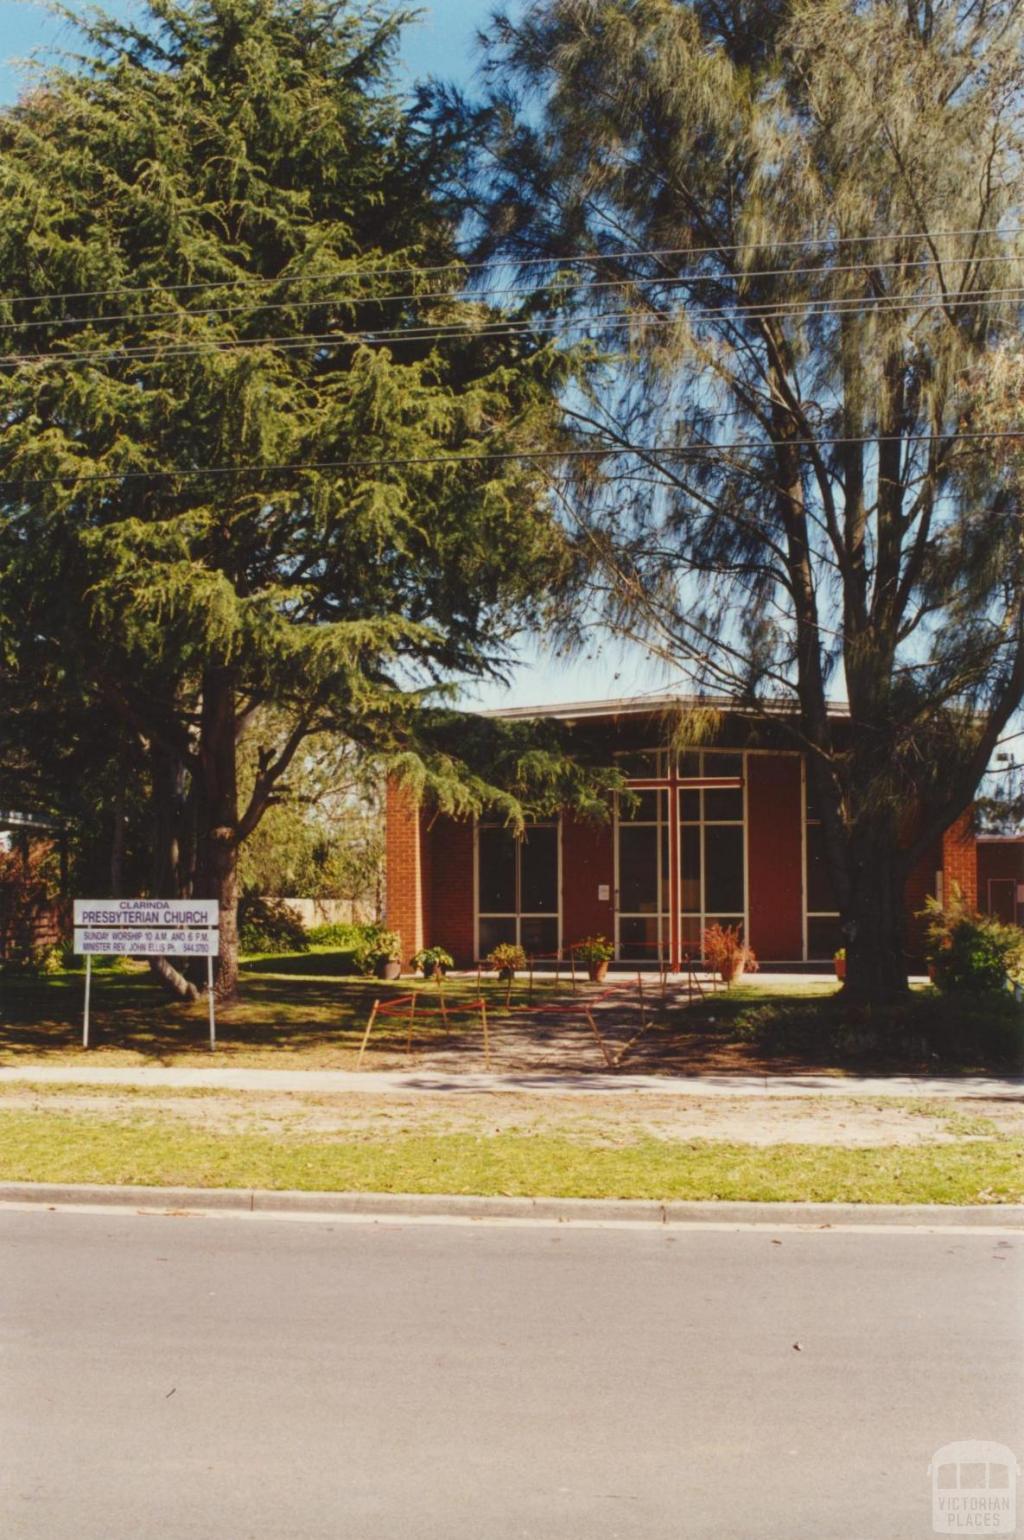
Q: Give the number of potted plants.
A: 6